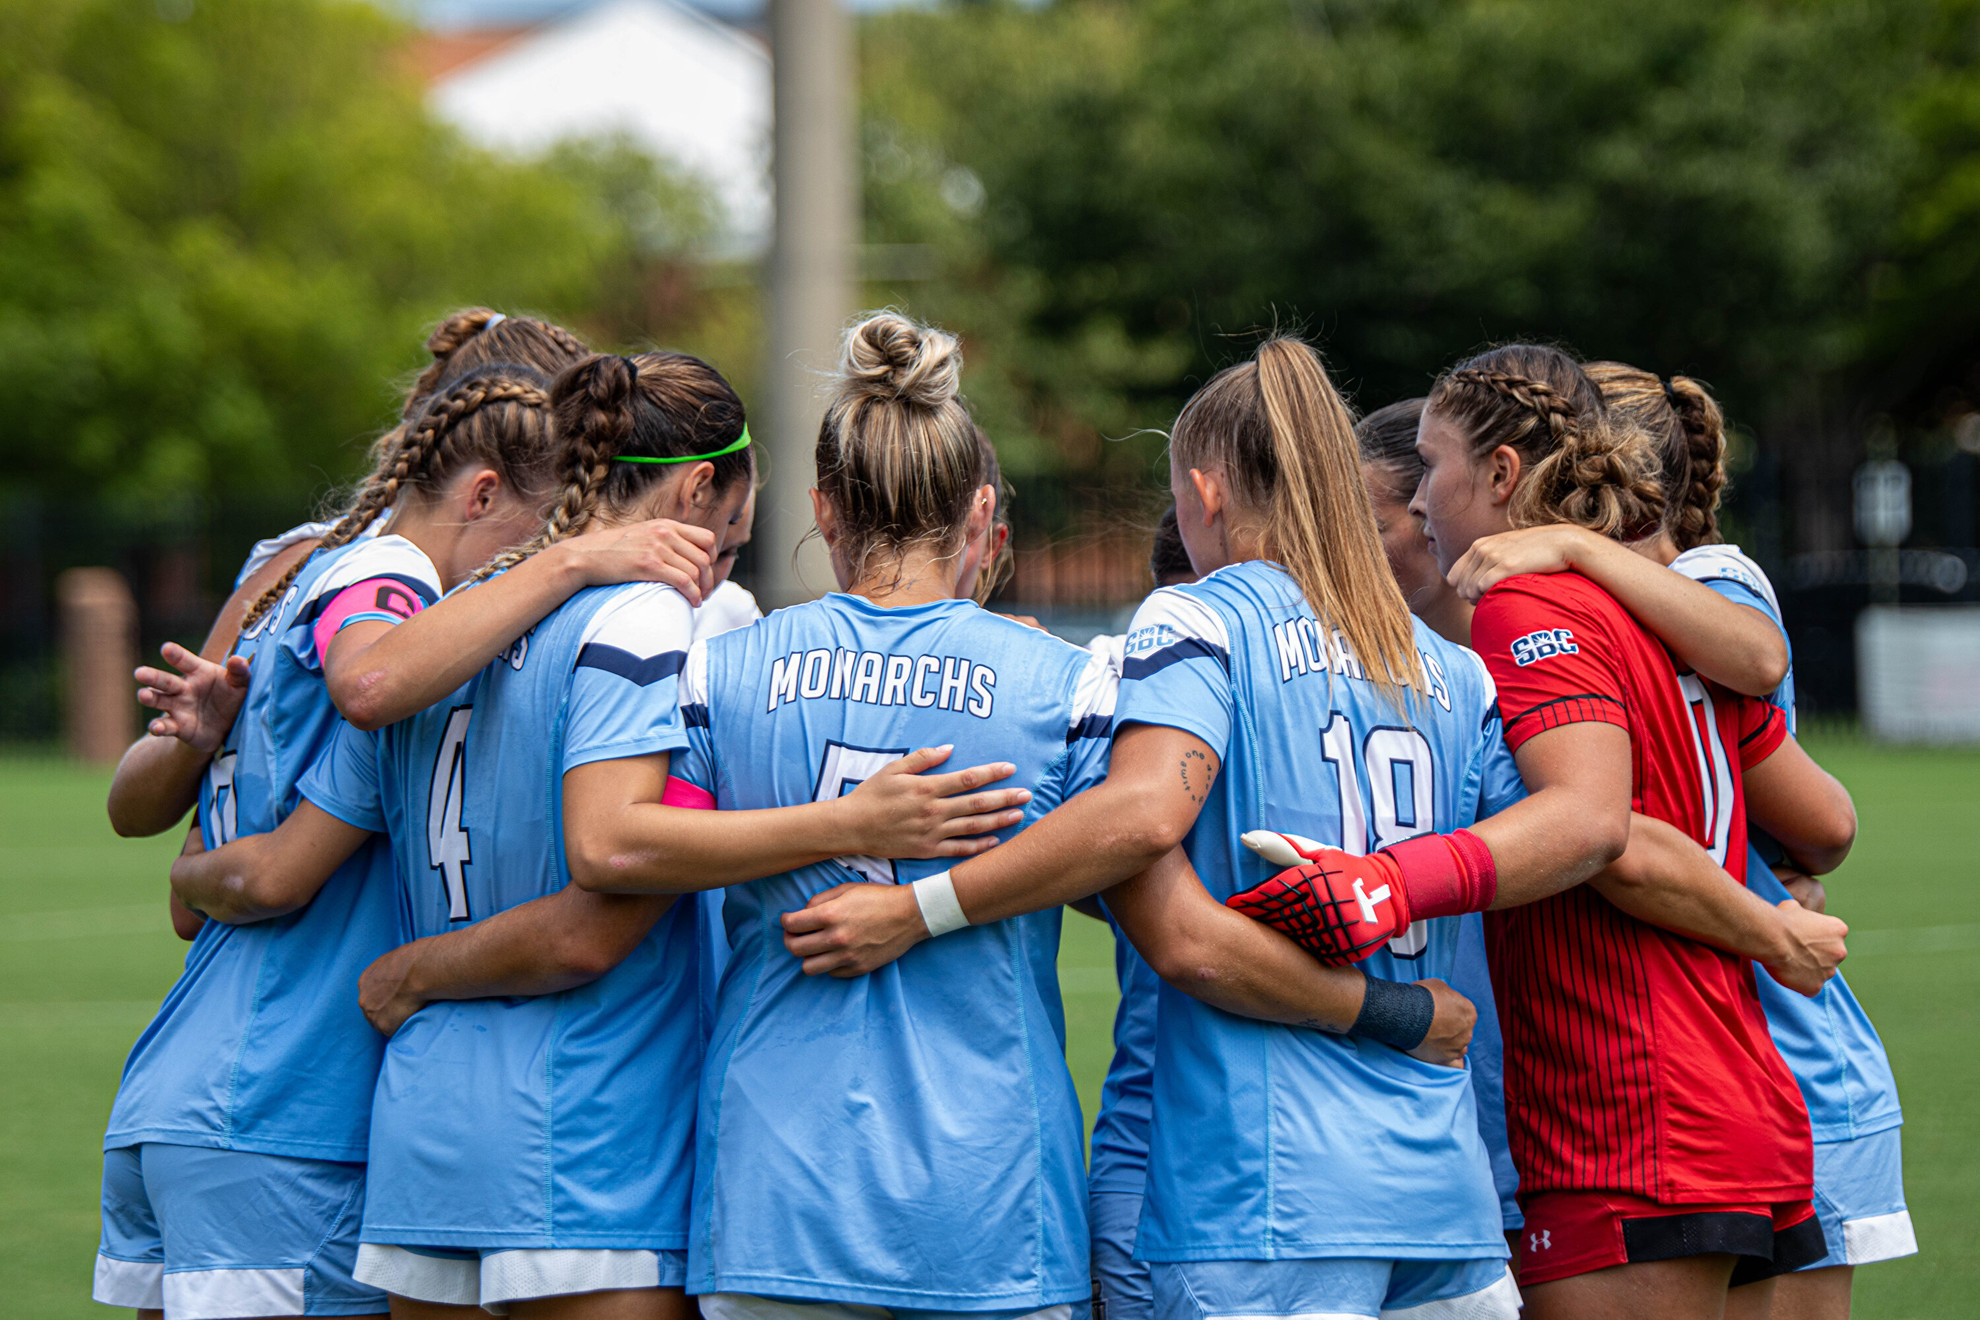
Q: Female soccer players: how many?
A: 11